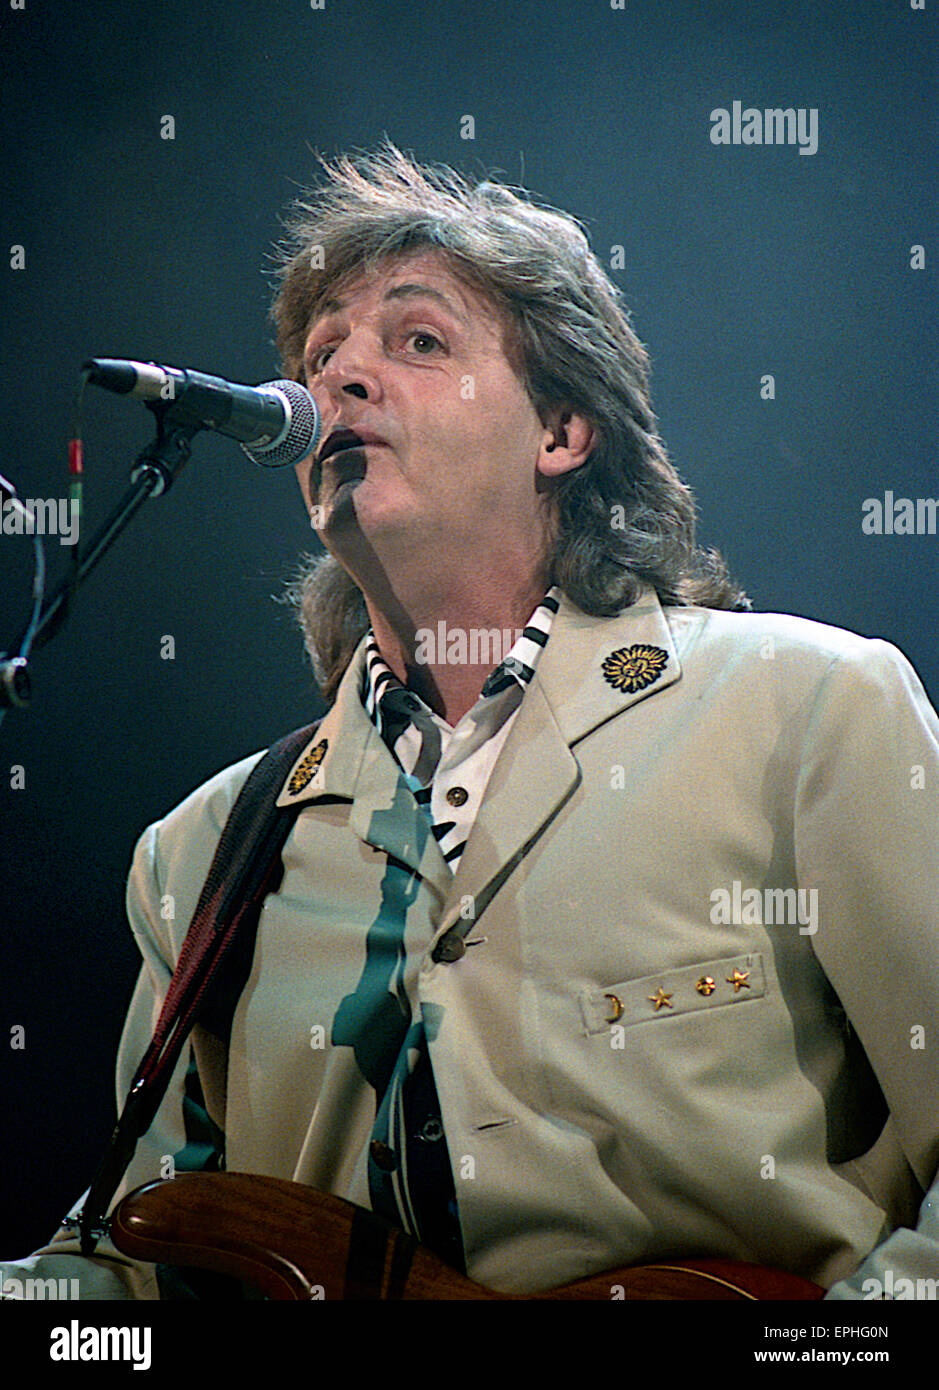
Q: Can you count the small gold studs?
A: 4